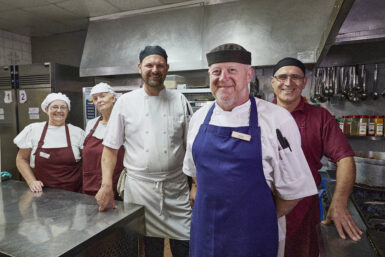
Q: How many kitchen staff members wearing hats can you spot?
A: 5